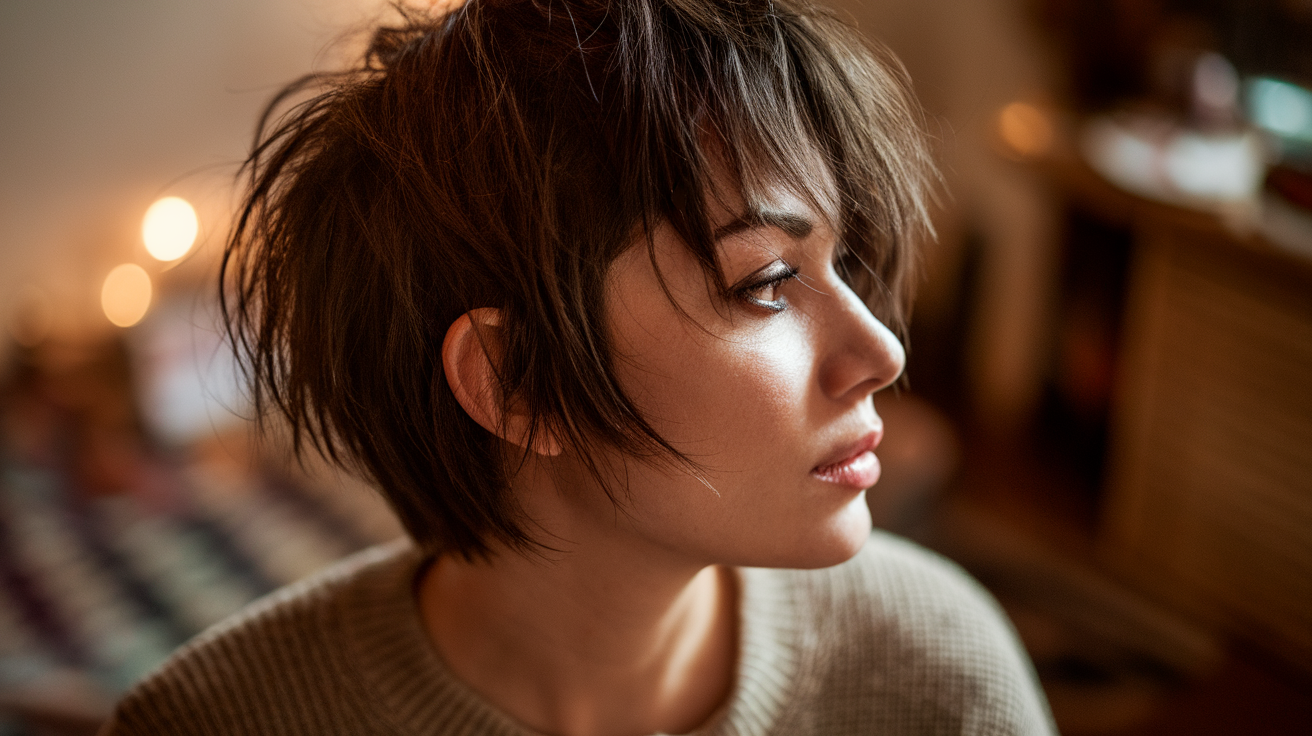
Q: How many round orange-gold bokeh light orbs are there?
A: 3